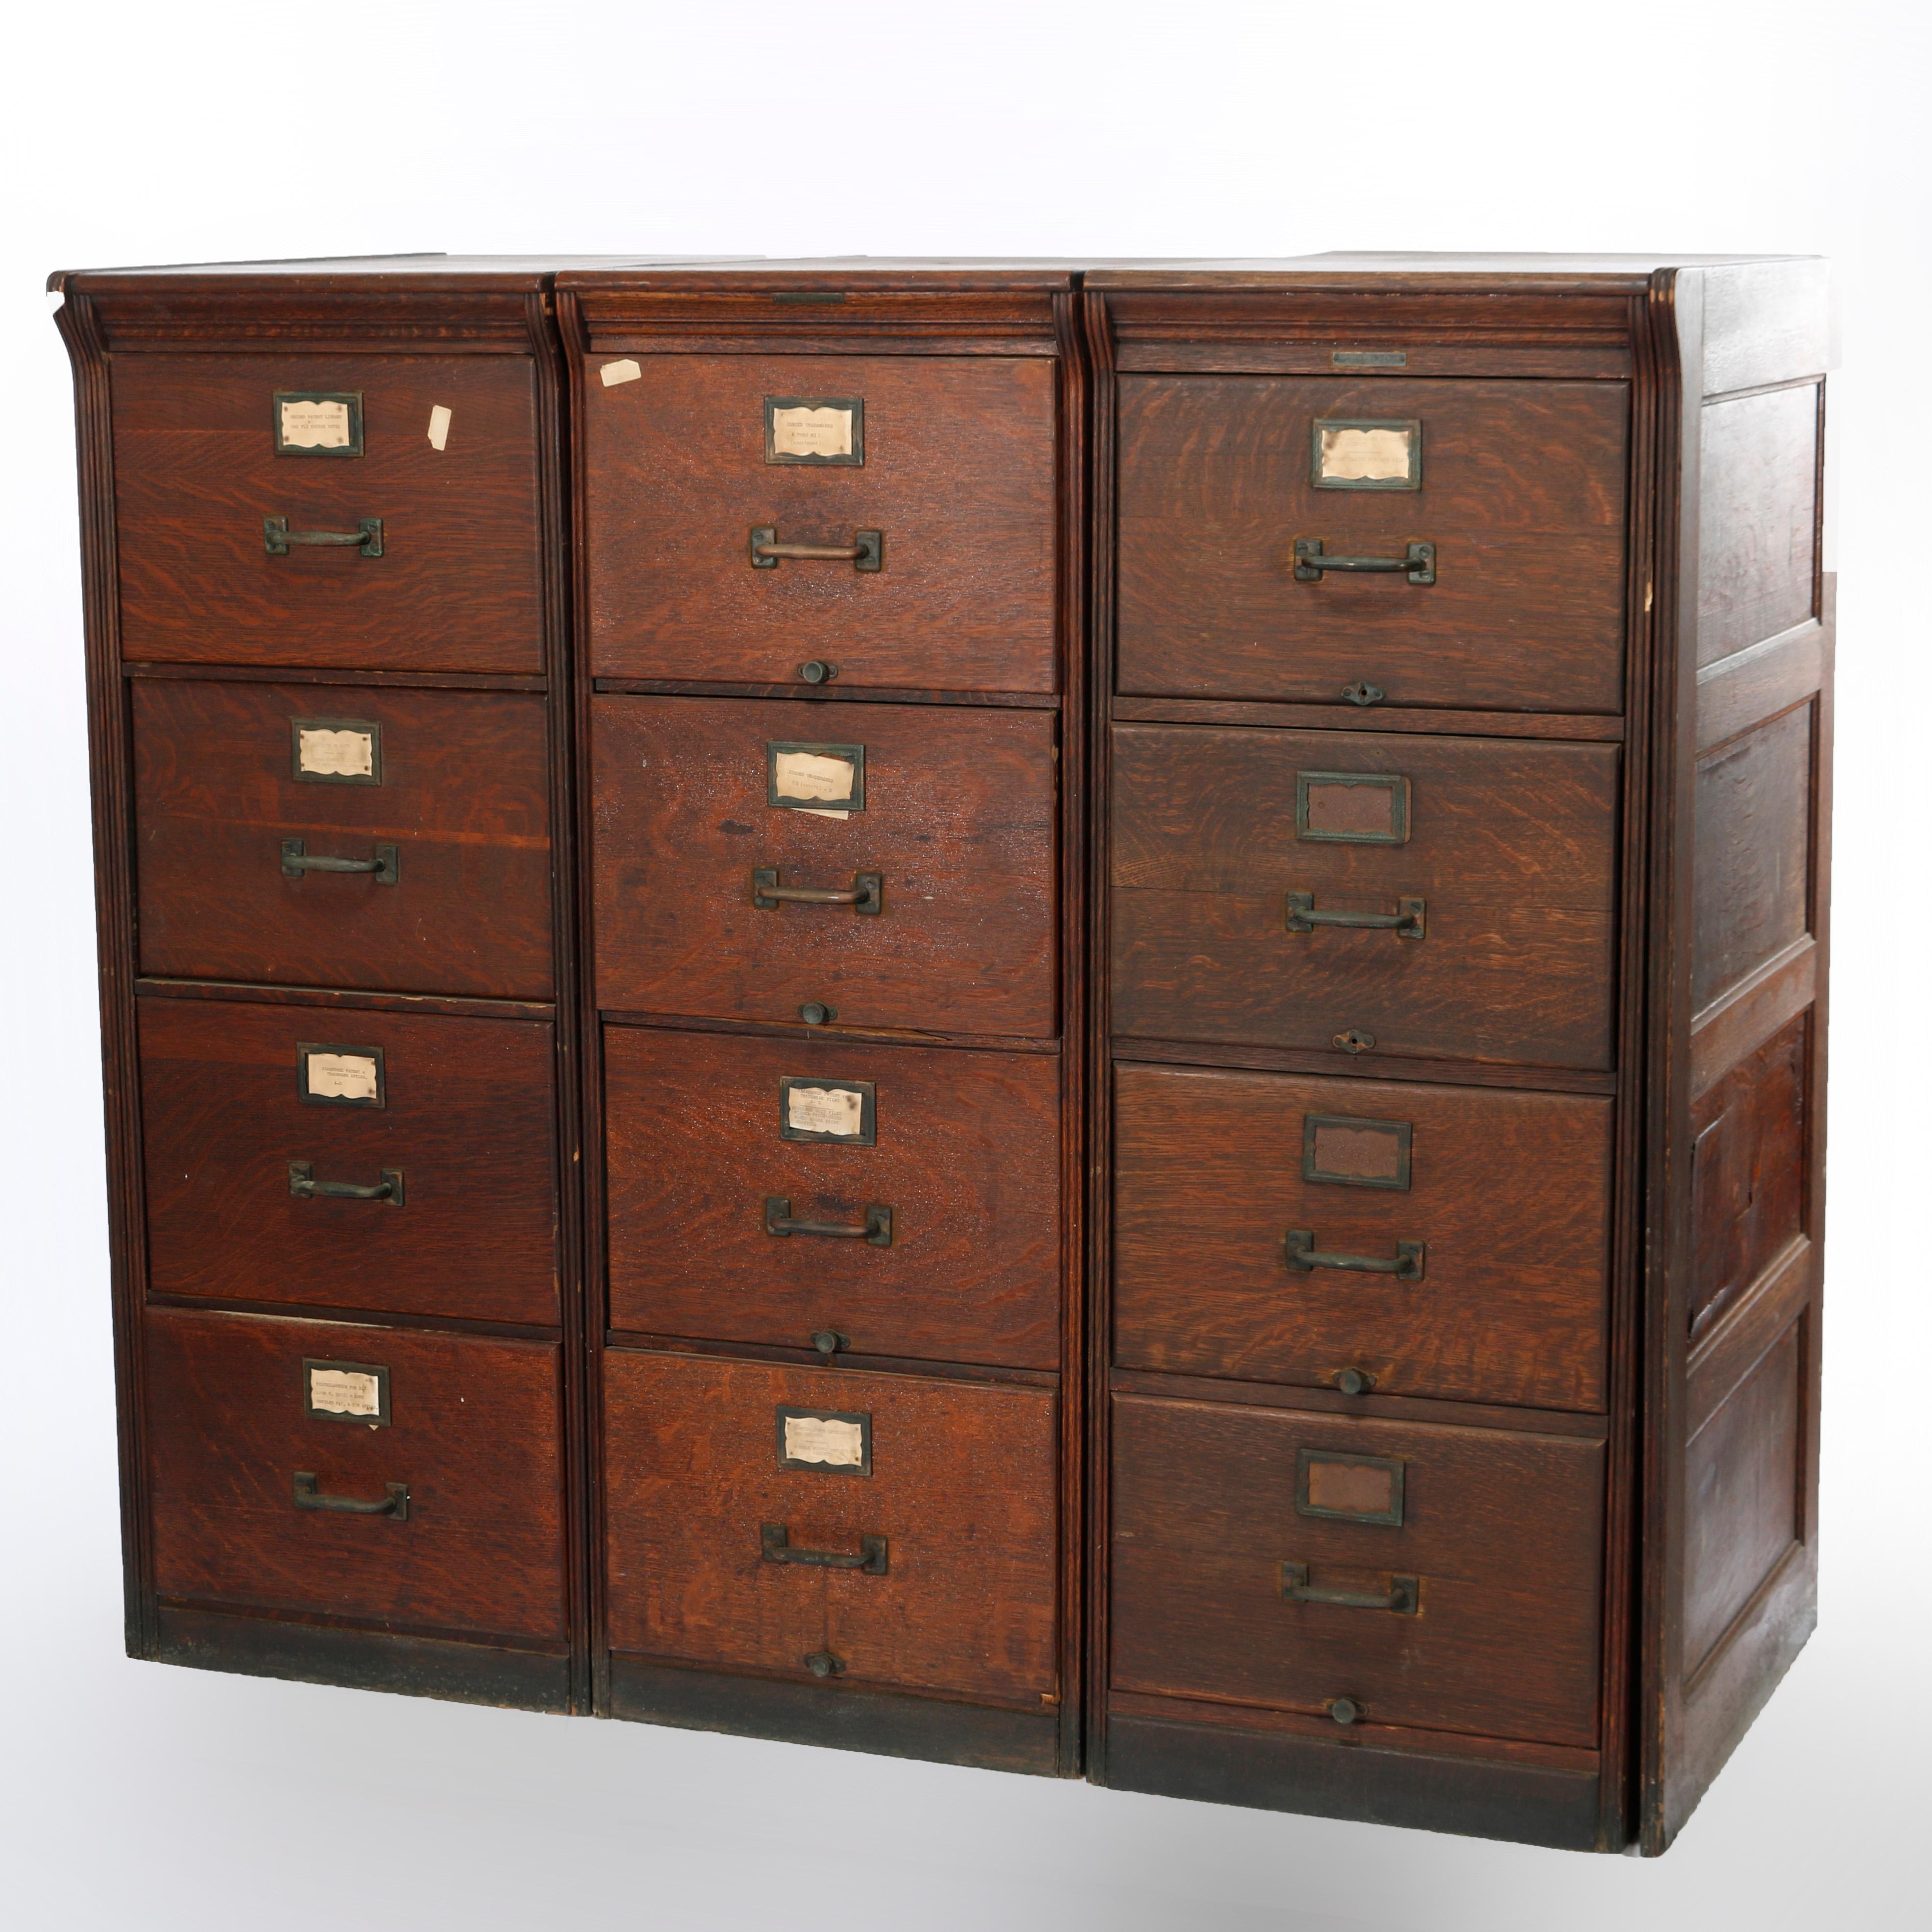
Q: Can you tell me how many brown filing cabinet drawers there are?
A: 12